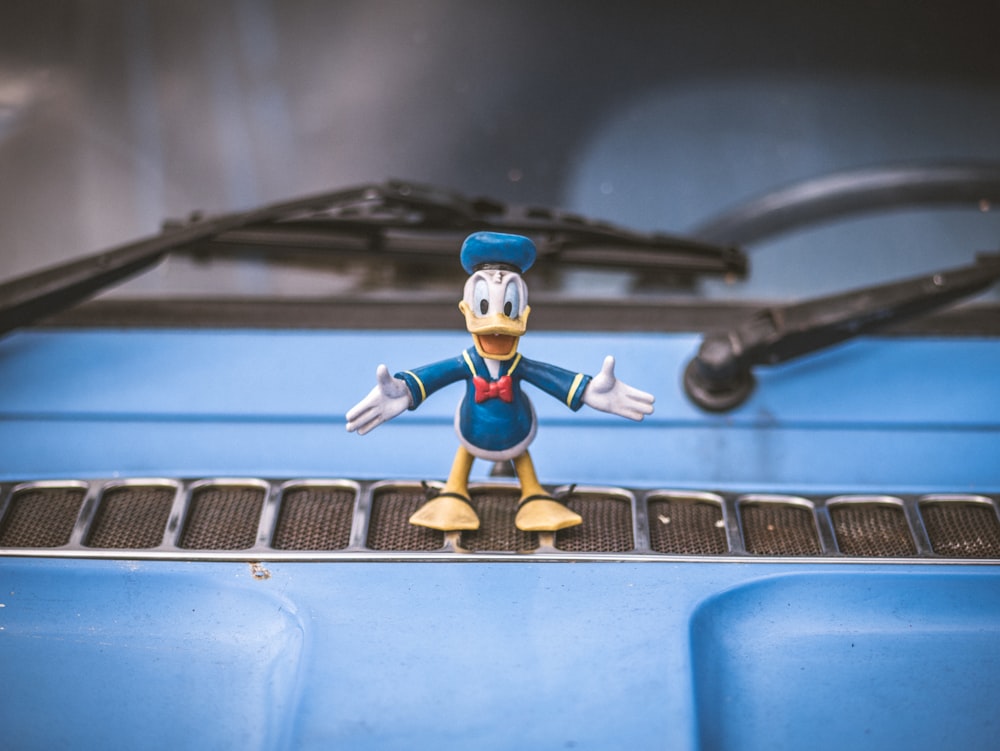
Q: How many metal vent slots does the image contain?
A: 11